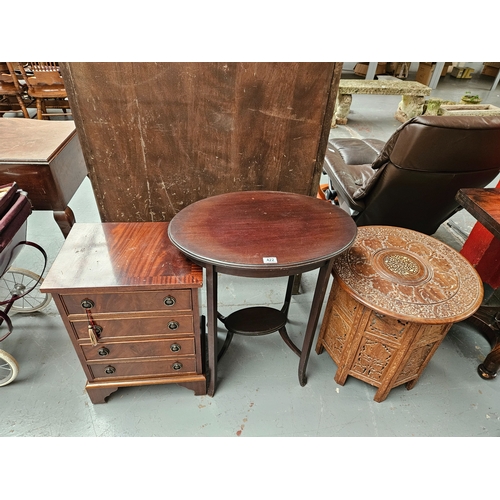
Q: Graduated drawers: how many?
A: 4